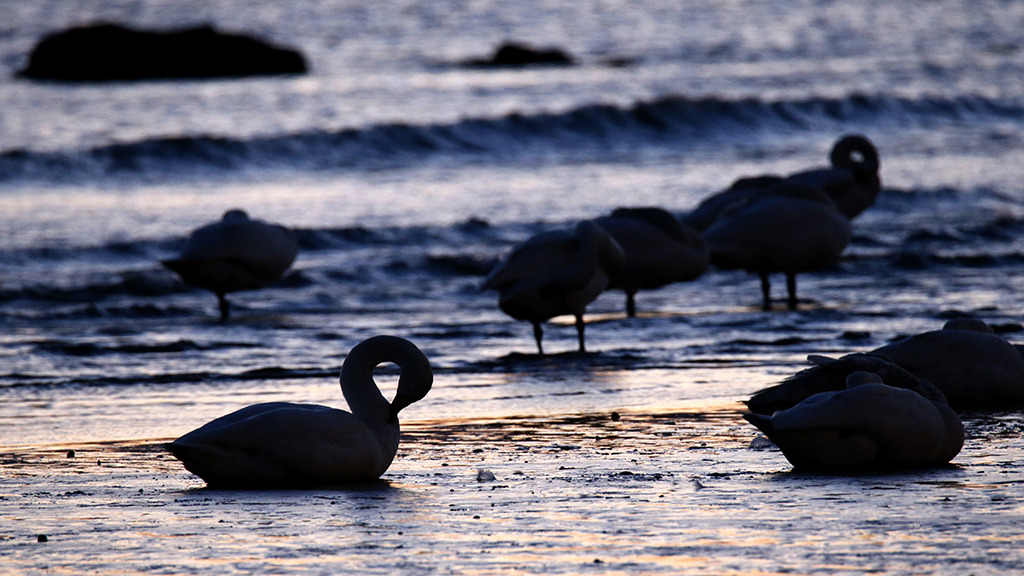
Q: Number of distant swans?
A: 6